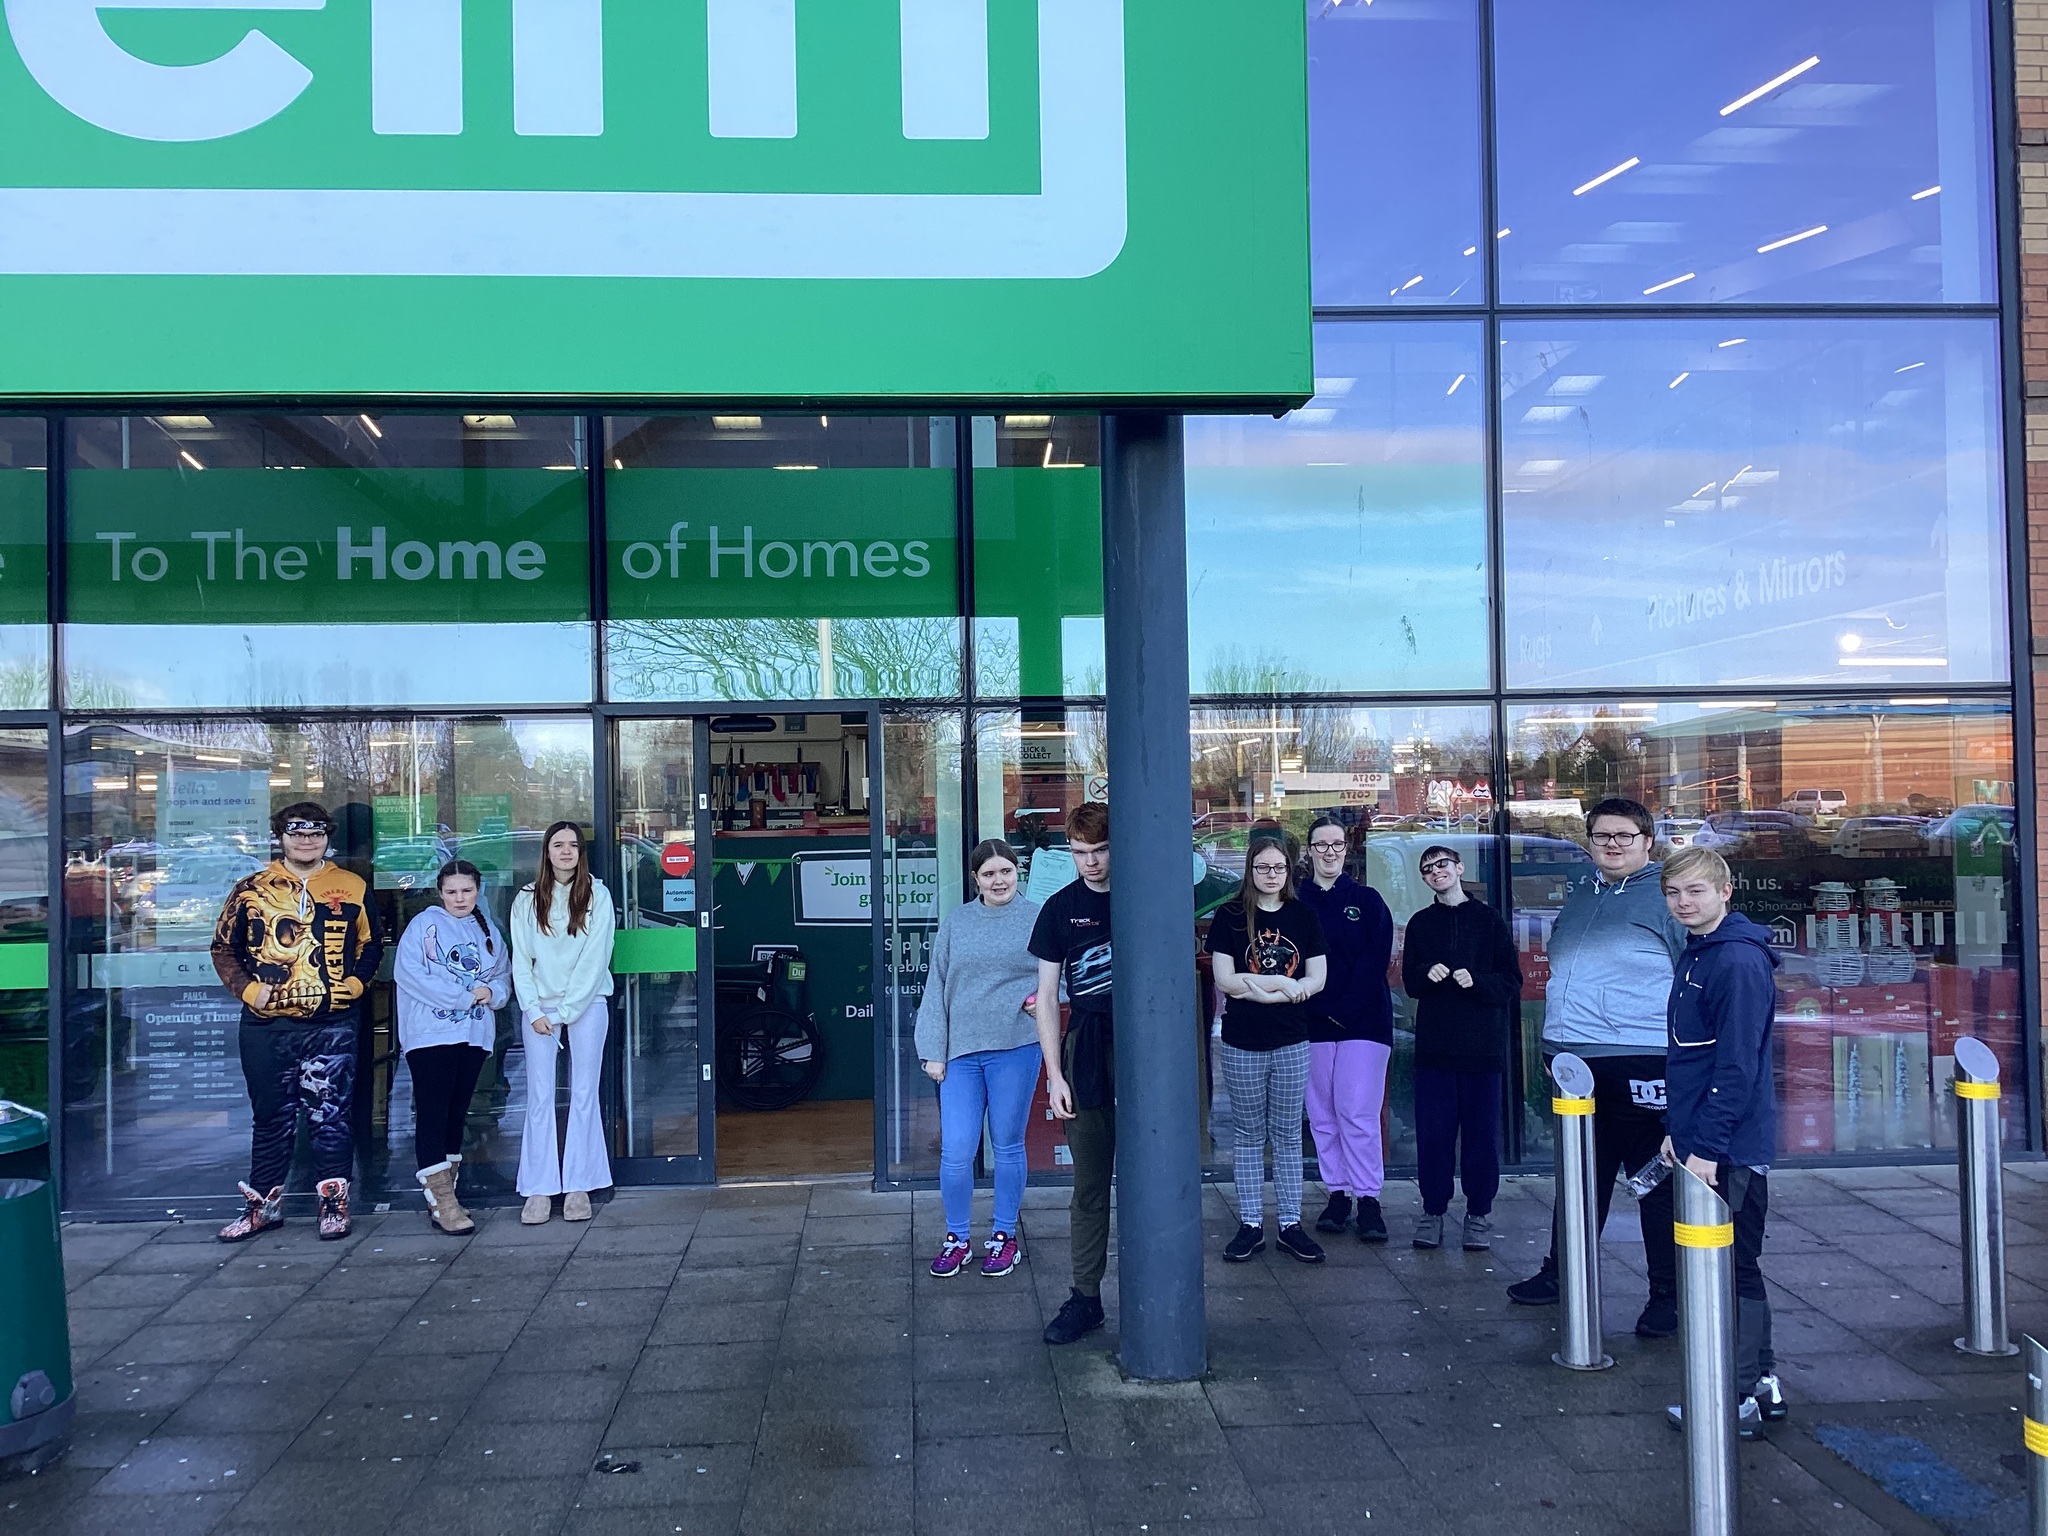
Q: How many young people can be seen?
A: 10